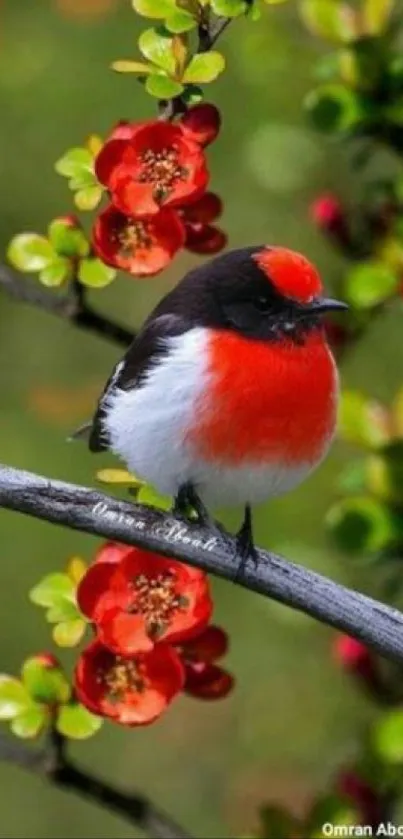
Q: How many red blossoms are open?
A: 4